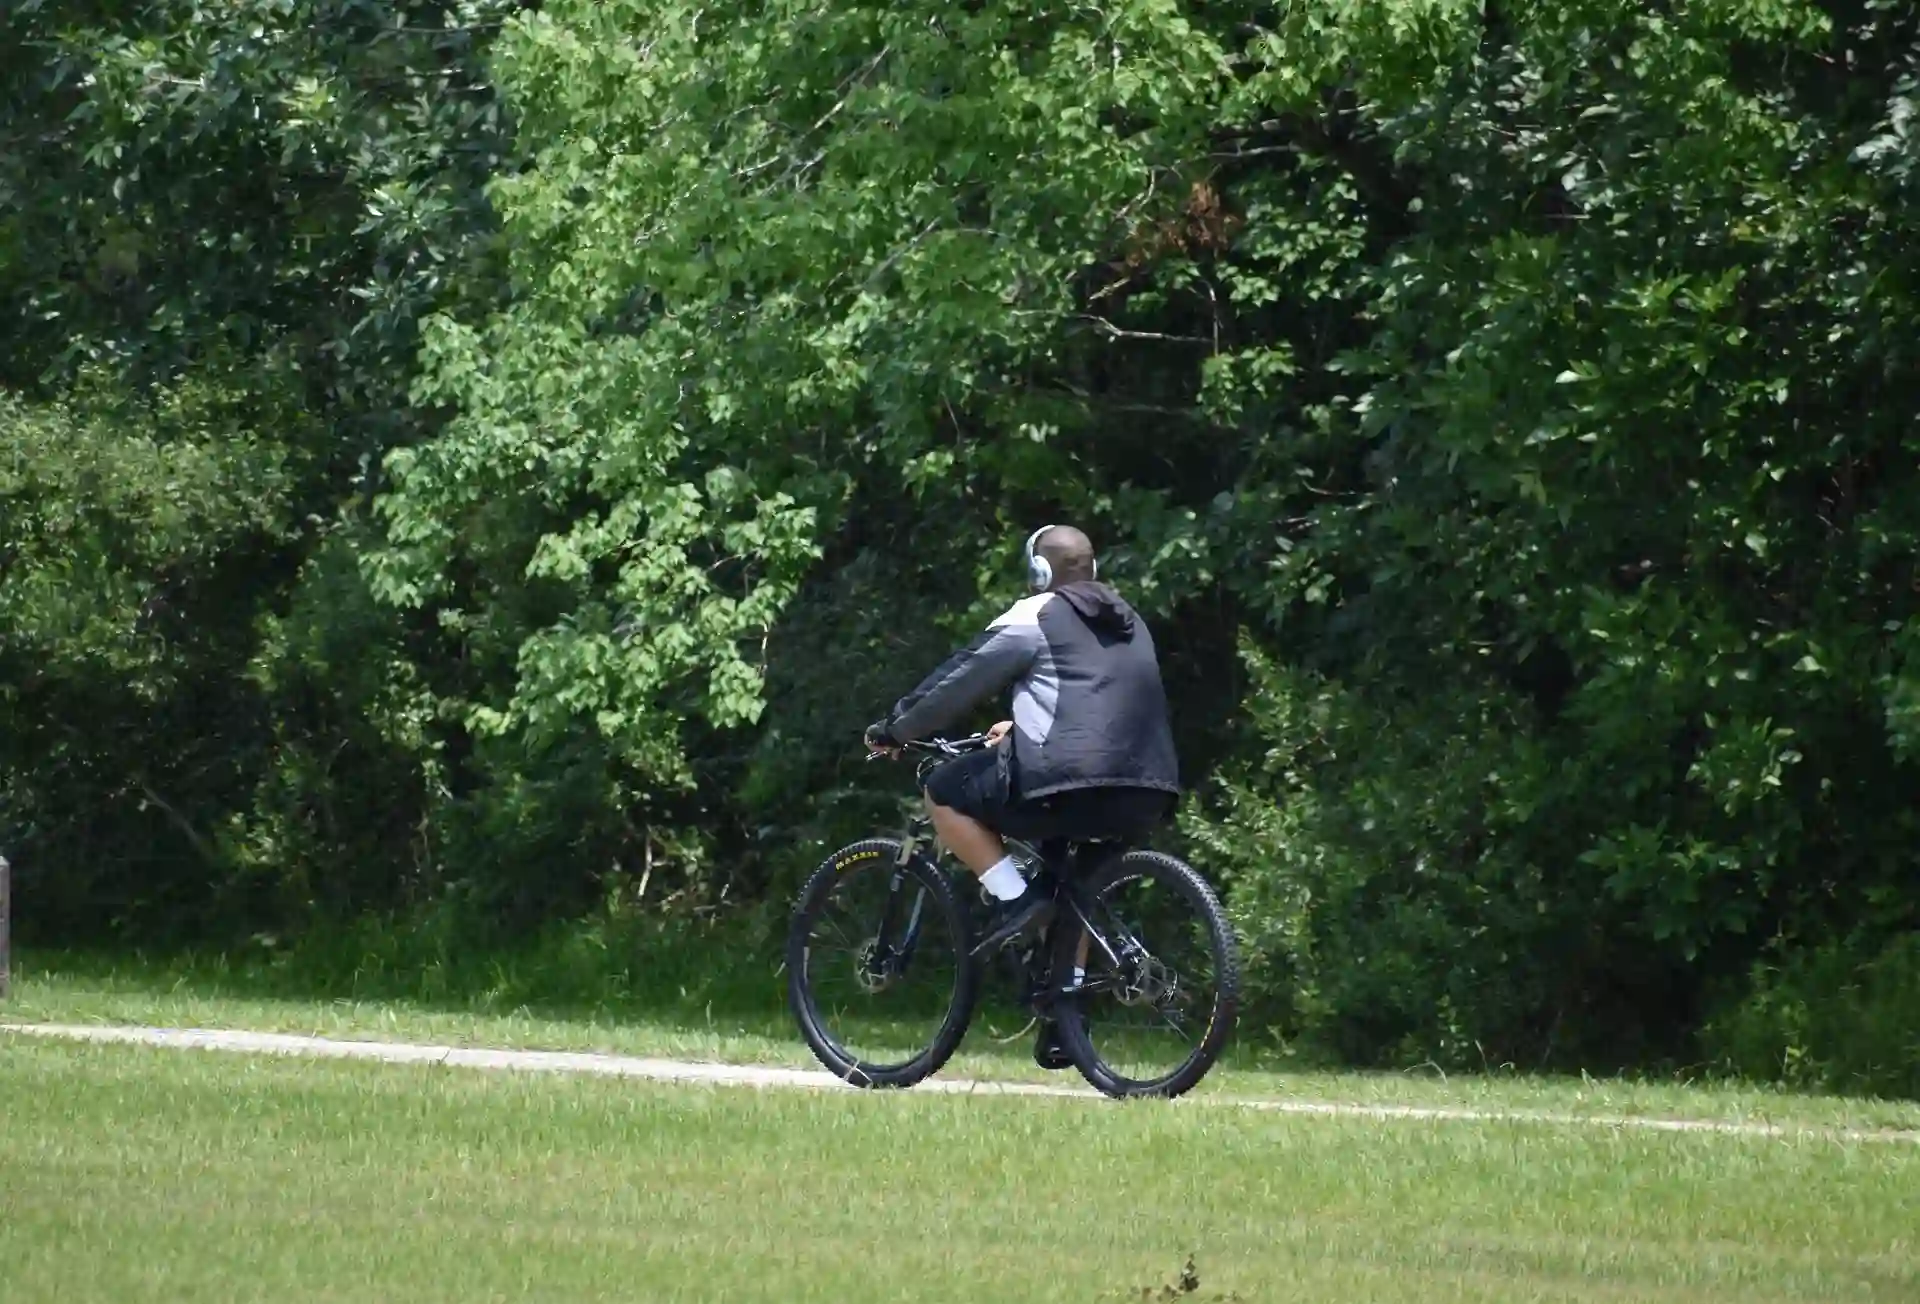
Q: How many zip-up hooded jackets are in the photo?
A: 1